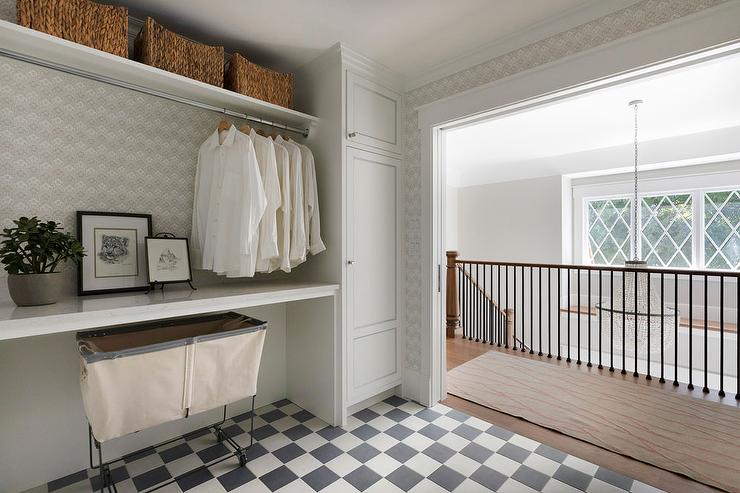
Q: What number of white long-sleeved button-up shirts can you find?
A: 5